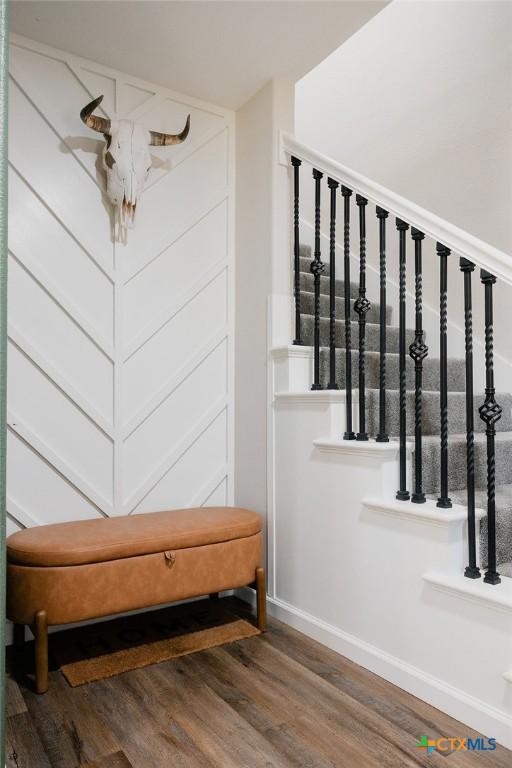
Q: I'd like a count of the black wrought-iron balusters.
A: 11